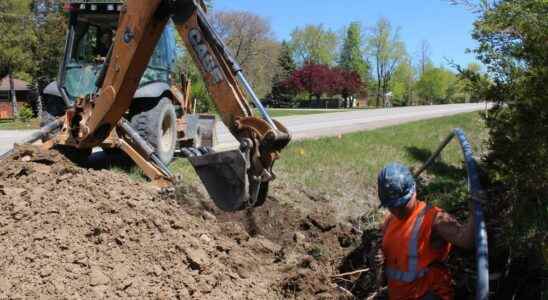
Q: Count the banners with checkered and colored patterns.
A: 0